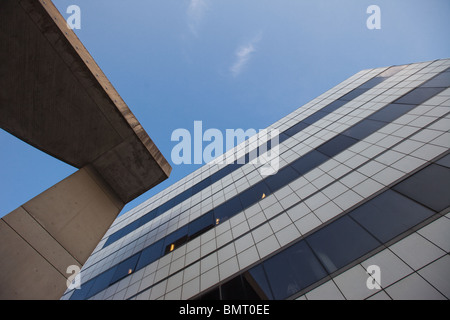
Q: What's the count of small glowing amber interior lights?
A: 4